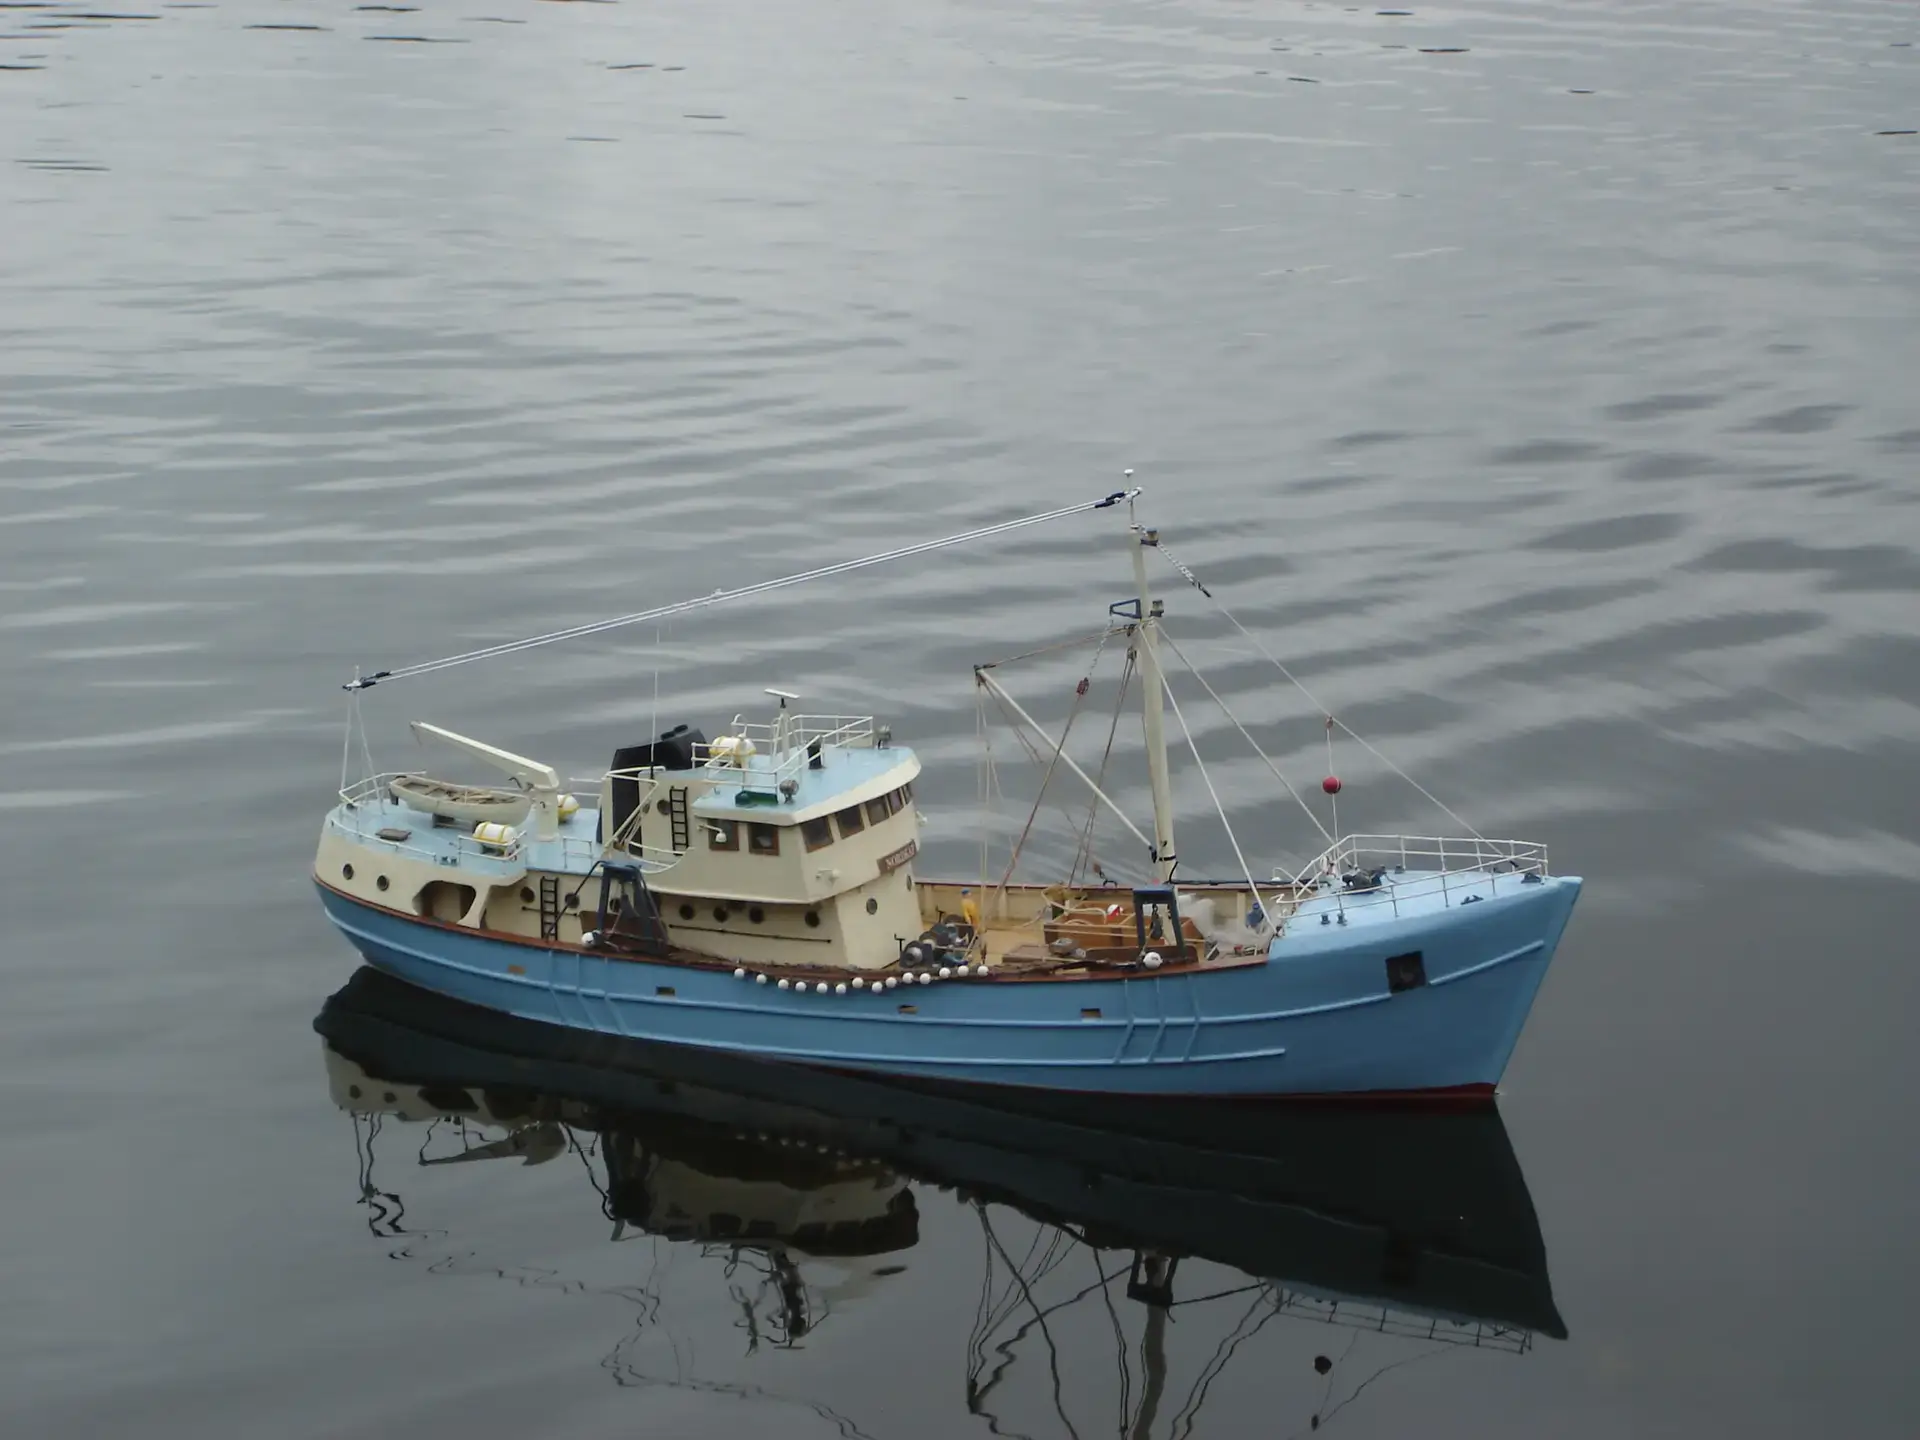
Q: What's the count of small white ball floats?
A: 14